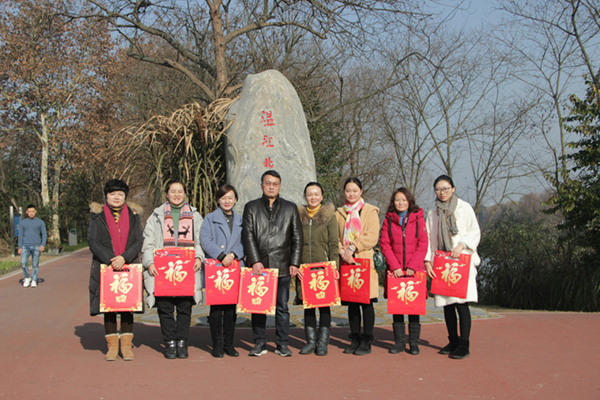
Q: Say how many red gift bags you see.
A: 8